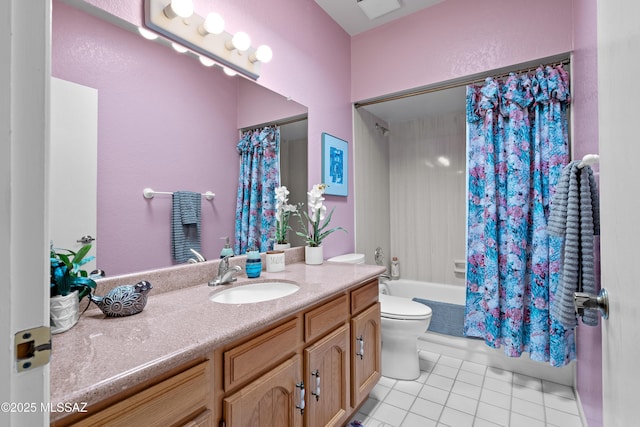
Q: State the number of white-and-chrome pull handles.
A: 3